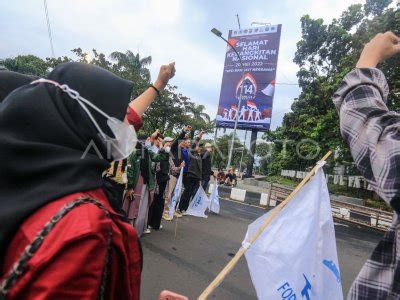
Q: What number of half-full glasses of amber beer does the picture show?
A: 0